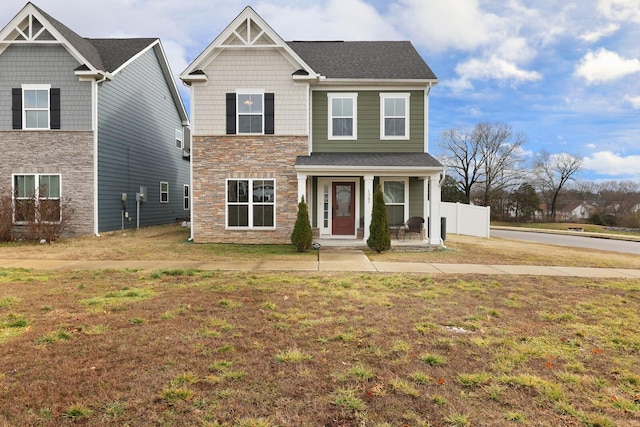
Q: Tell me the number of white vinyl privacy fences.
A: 1